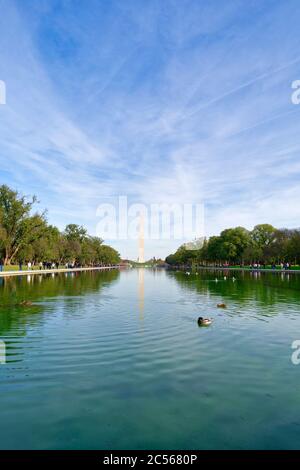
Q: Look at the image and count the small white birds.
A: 5